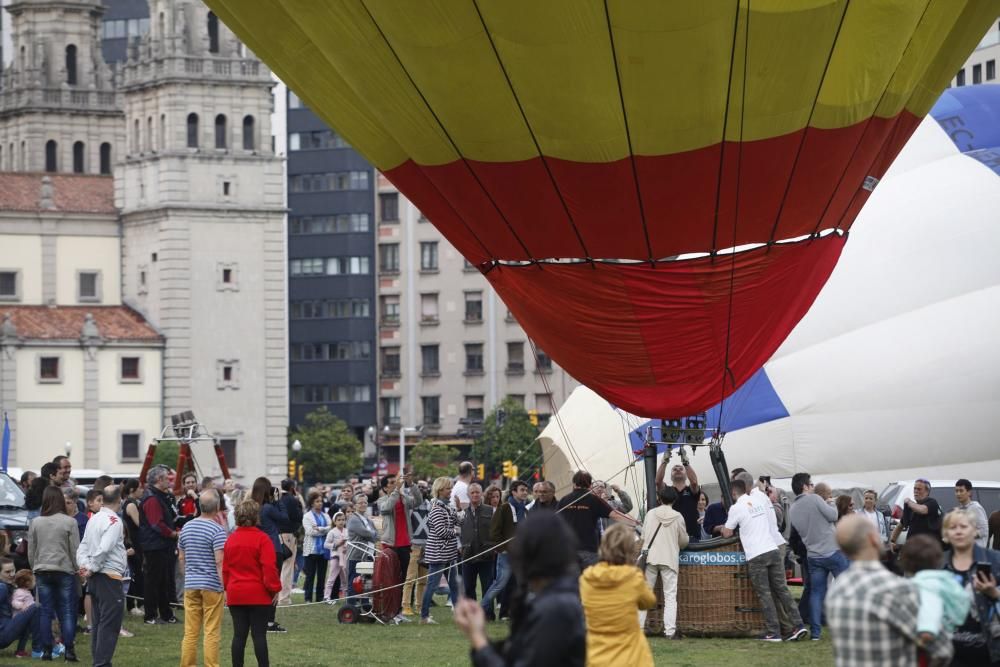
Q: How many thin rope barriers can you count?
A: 1